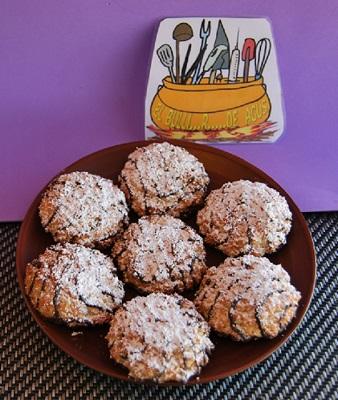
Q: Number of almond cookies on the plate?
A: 7